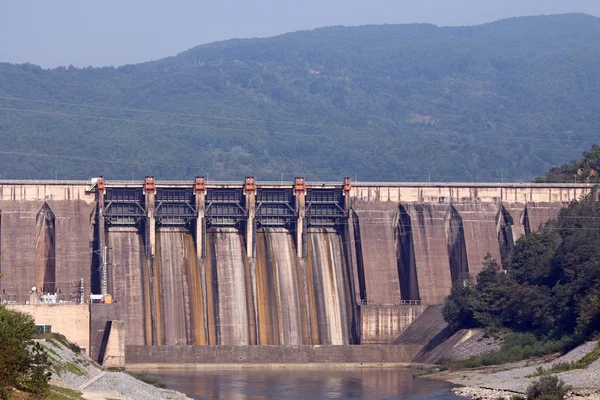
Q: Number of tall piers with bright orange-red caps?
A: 6